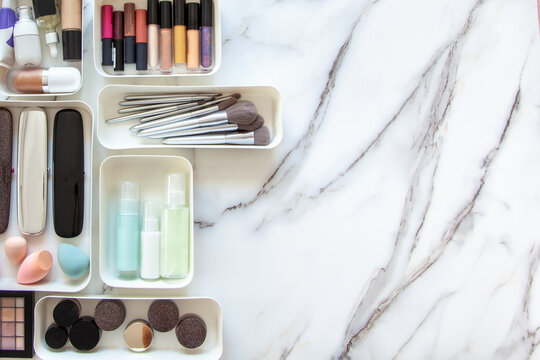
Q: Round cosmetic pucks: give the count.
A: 7